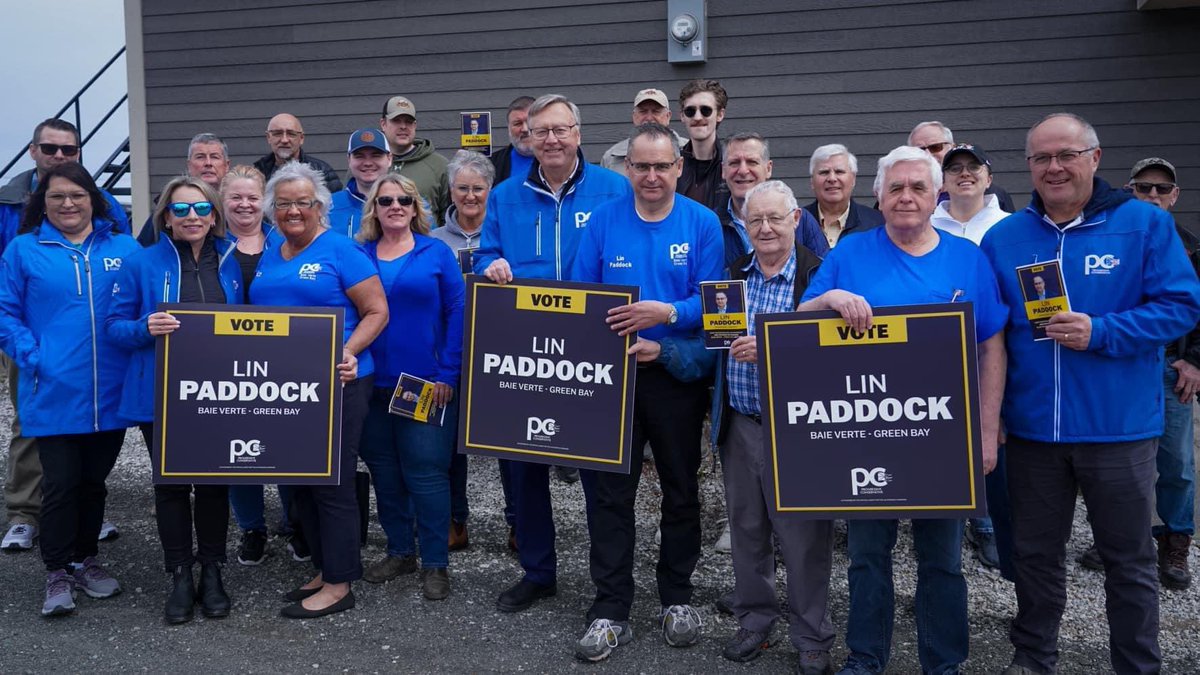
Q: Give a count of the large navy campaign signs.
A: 3